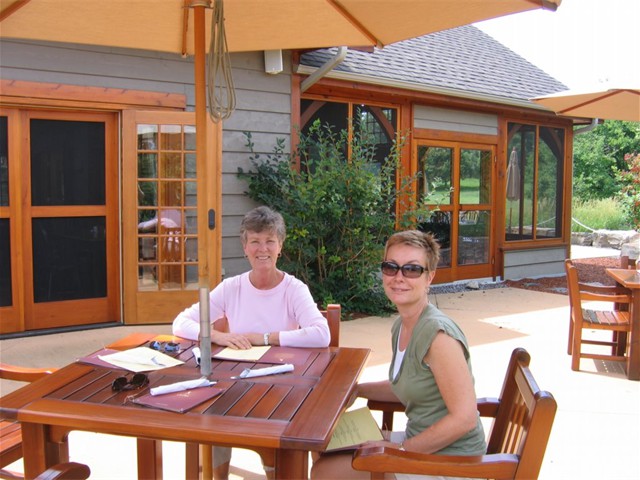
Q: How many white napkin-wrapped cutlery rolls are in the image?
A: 2